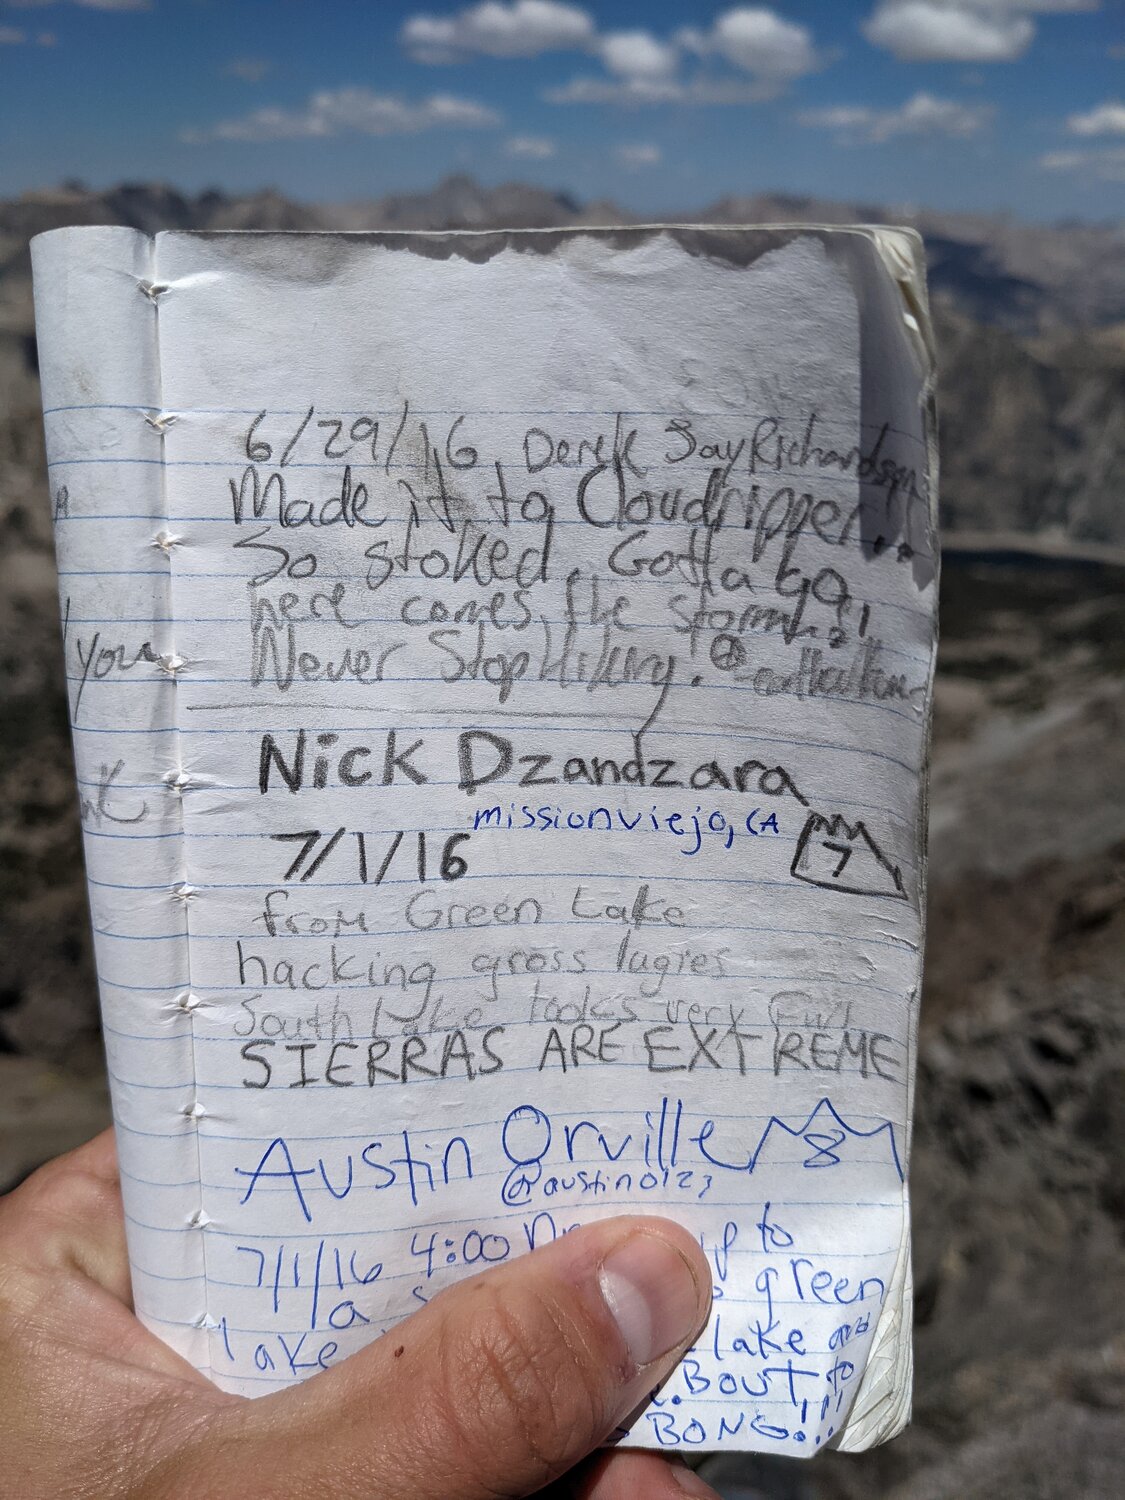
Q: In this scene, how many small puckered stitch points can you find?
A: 10